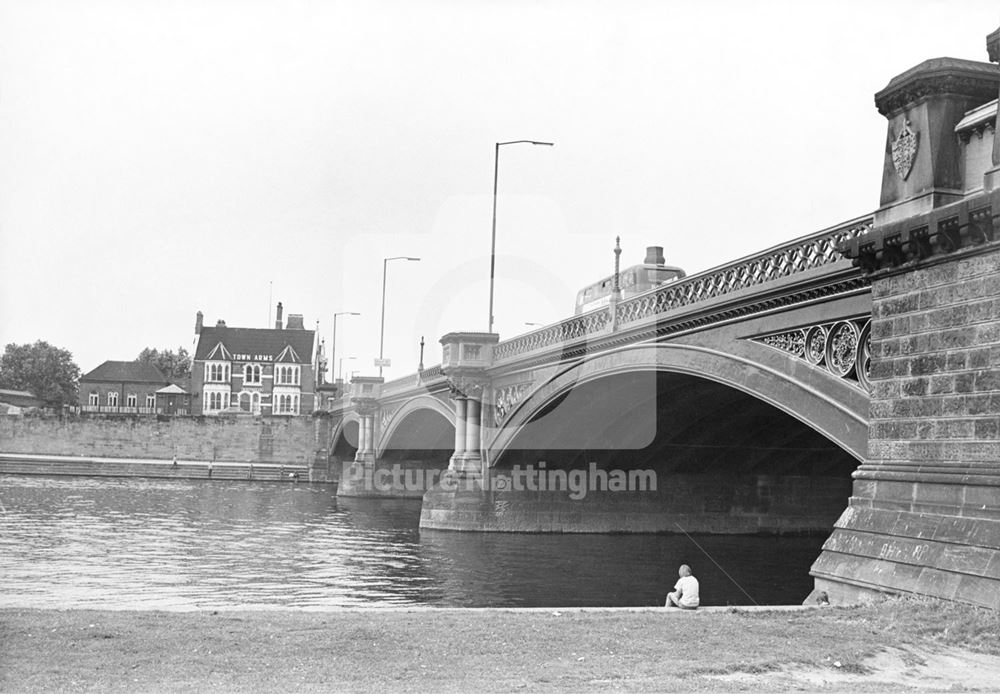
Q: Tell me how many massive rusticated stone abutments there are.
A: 1